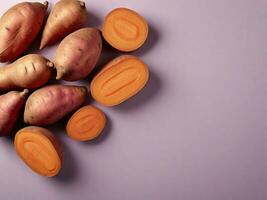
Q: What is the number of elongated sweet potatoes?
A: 6